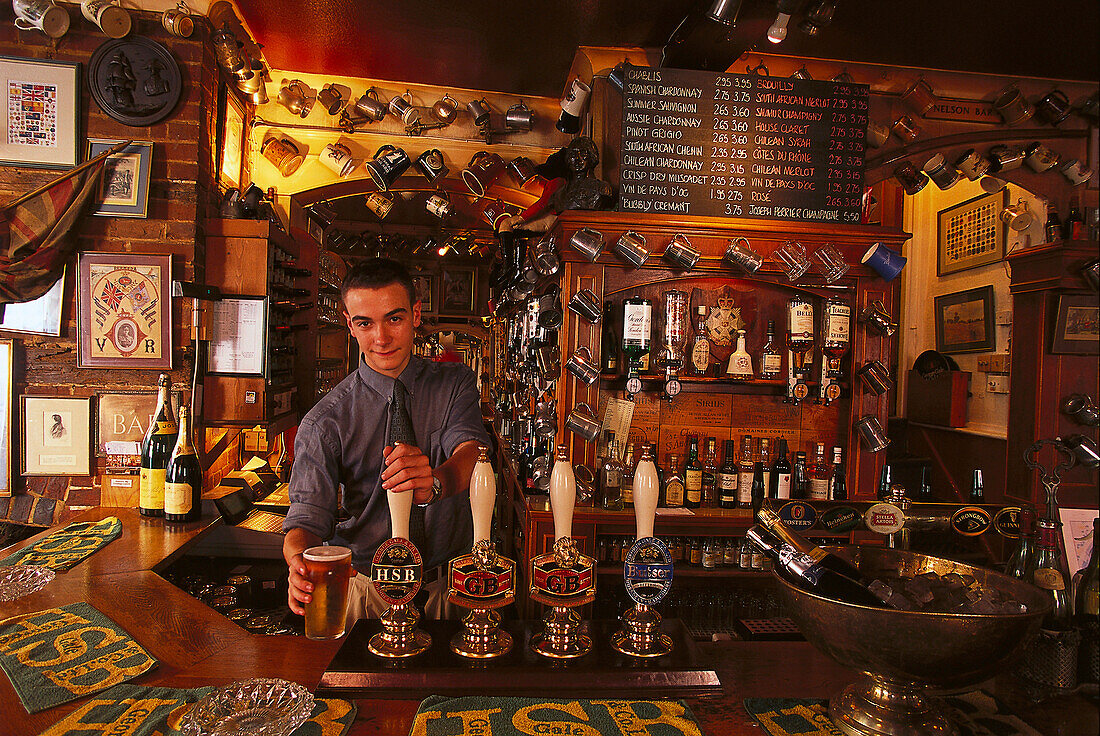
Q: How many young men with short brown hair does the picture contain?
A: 1